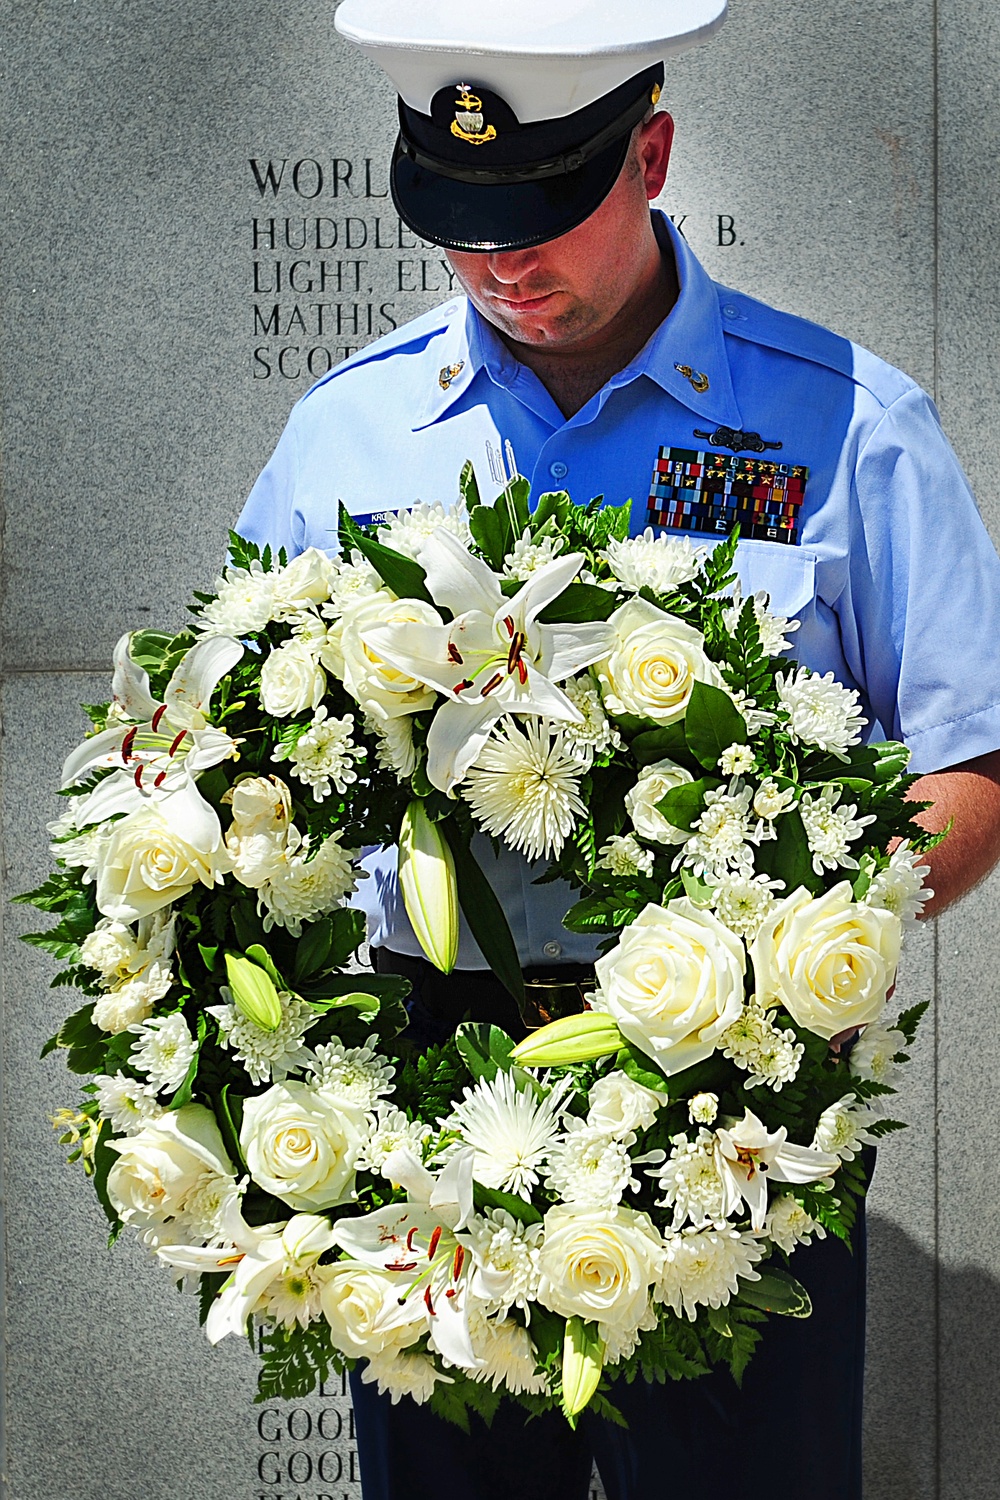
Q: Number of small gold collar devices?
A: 2